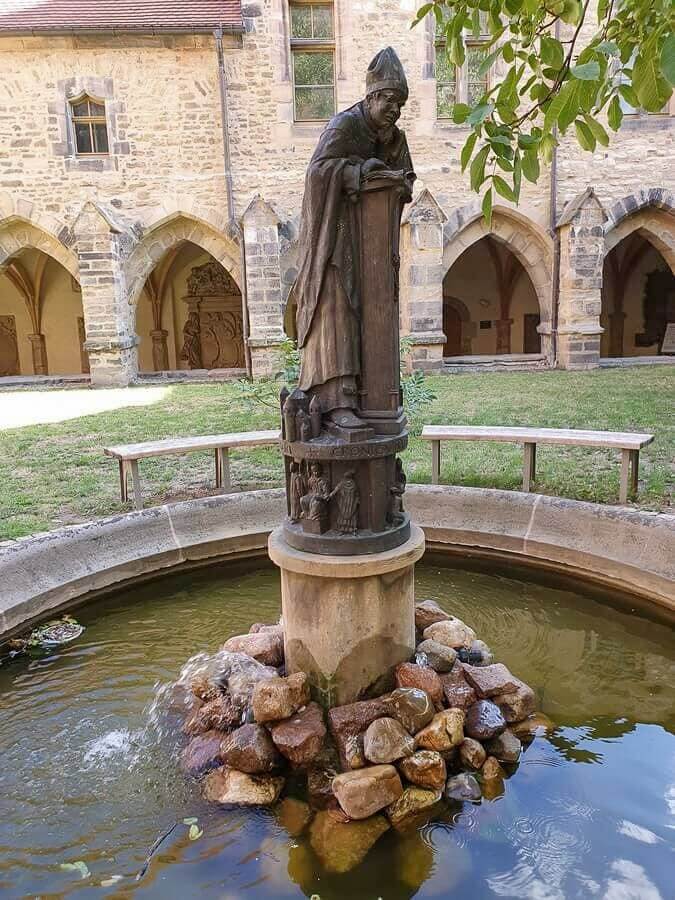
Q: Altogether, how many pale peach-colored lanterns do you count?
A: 0